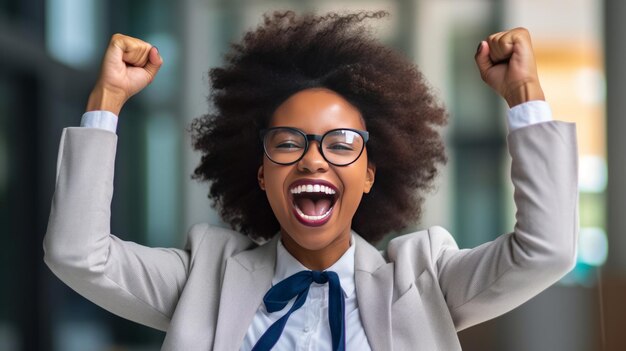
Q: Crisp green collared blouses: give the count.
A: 0